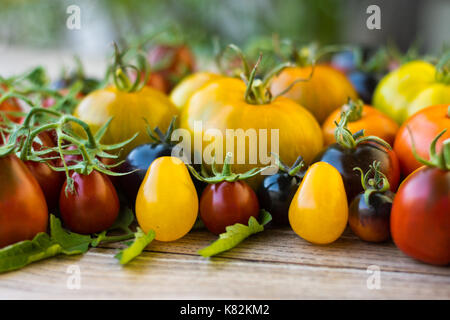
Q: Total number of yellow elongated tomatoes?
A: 2